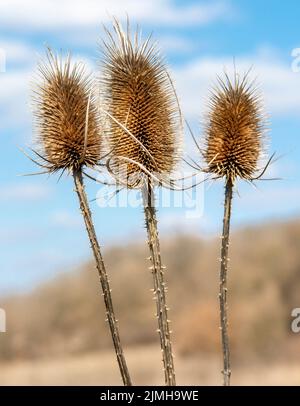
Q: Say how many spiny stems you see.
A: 3